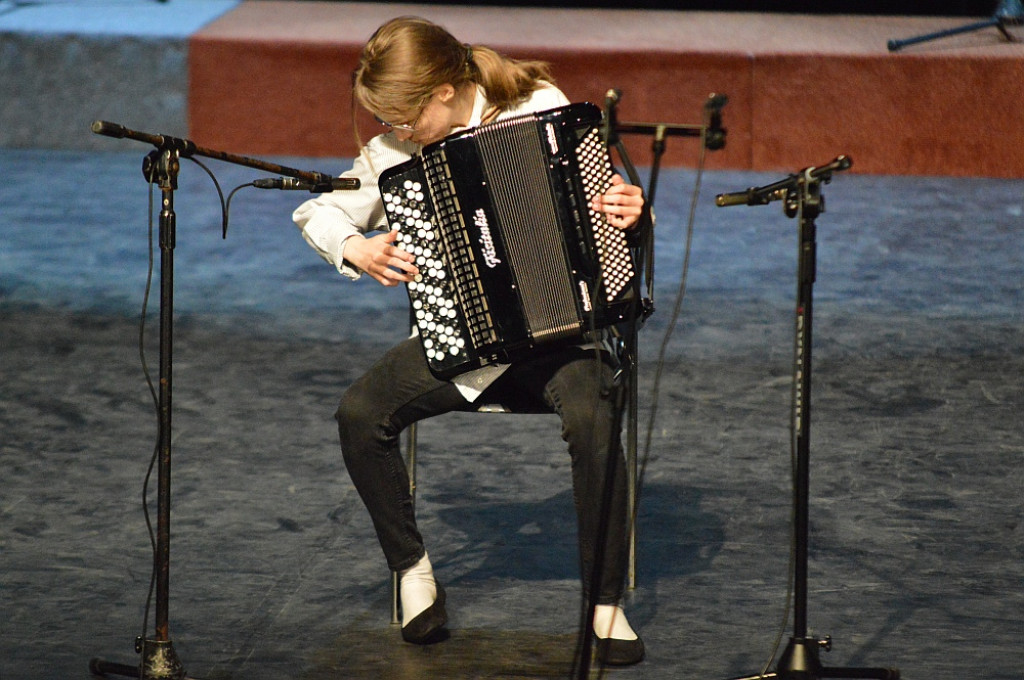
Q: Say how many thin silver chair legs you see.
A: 3